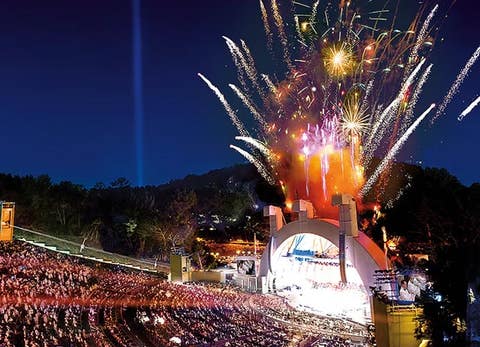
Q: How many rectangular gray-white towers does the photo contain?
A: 3